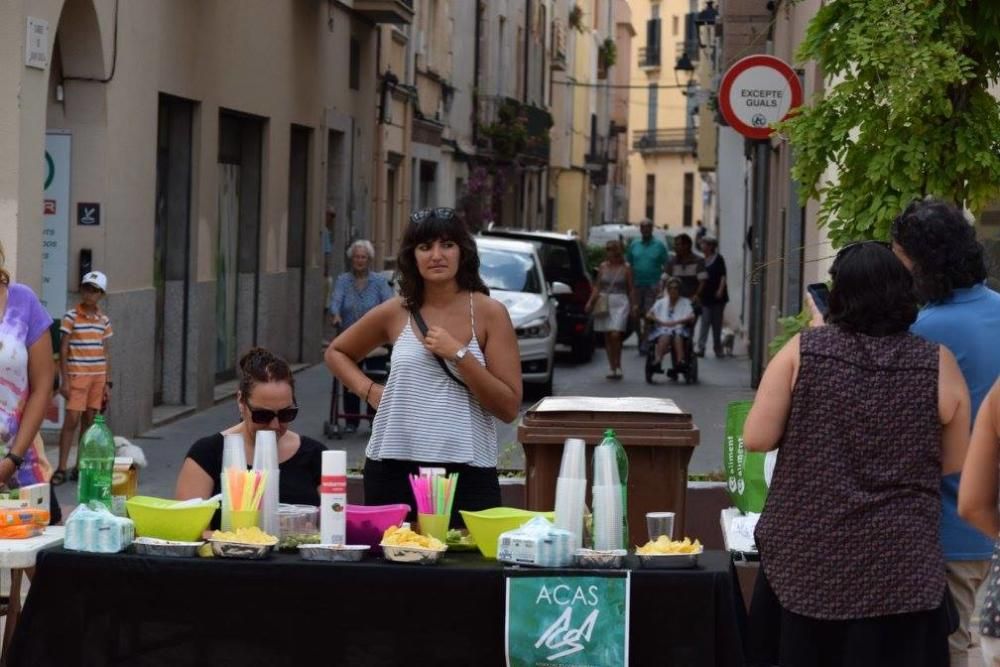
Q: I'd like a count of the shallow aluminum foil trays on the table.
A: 6